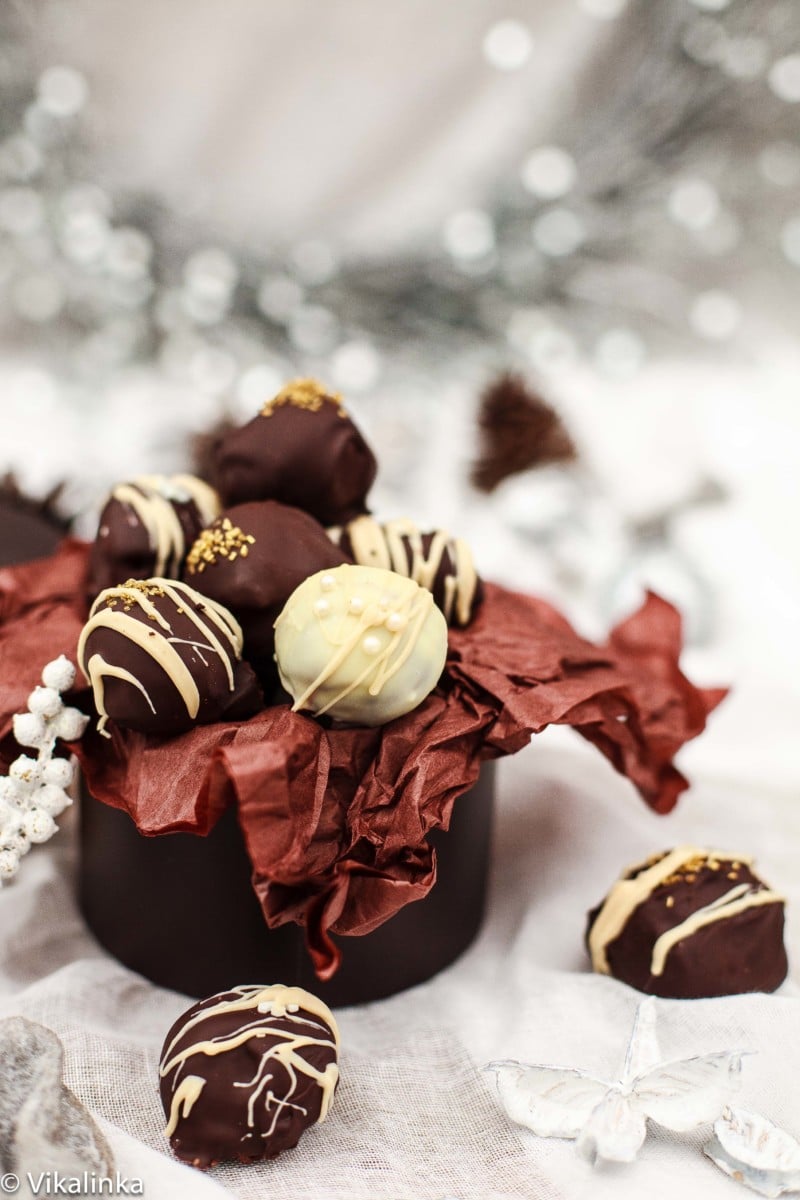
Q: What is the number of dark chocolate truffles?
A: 7